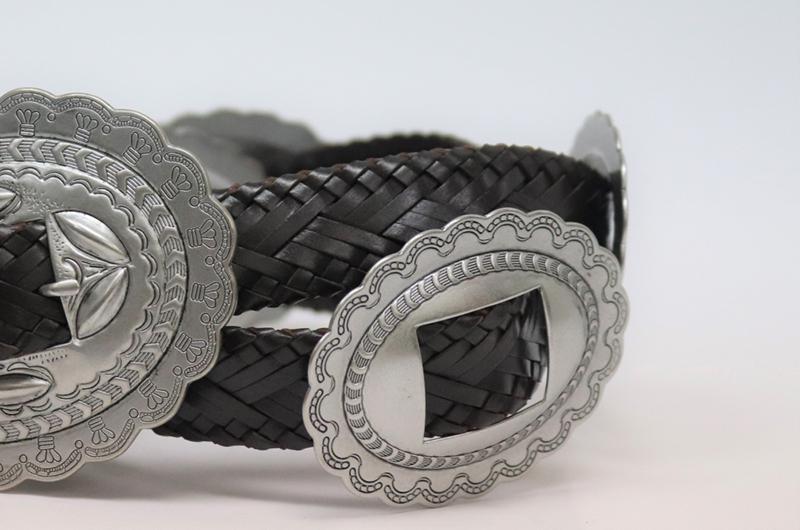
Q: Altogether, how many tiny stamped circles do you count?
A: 10